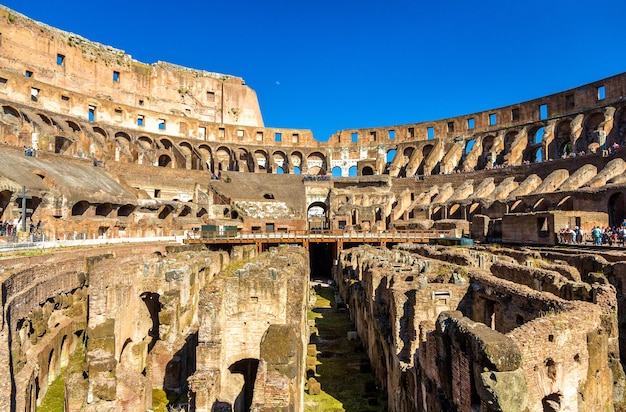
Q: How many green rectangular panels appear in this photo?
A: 2